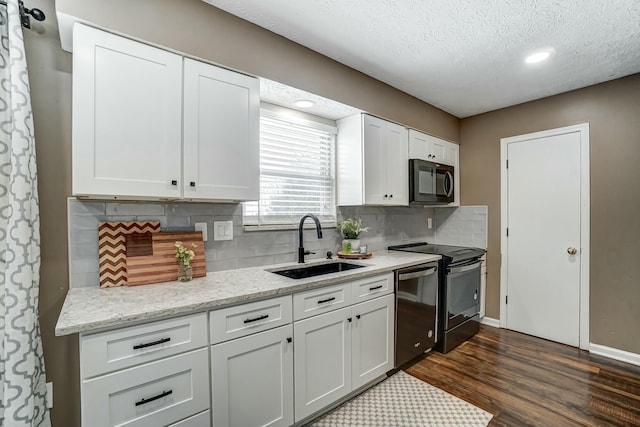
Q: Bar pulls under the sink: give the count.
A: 2